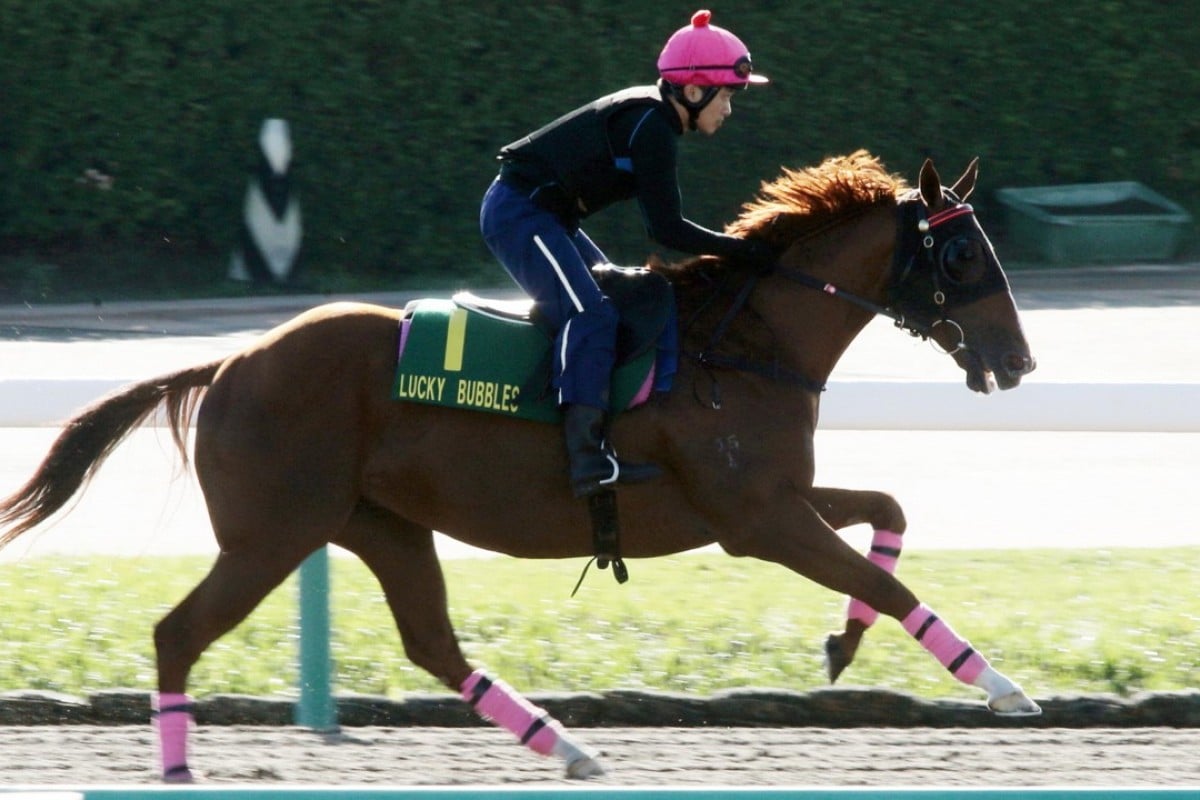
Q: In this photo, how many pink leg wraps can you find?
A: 4